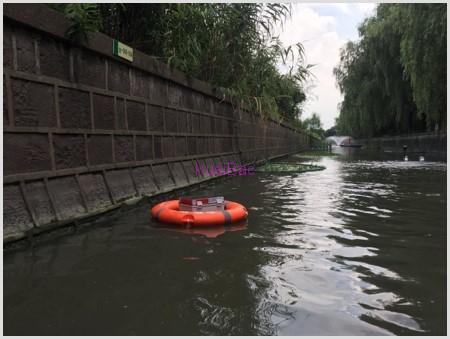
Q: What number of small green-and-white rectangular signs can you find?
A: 1